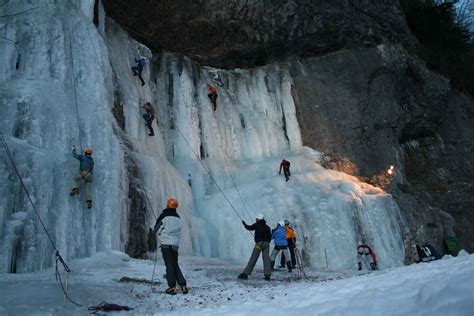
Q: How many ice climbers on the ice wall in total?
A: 5